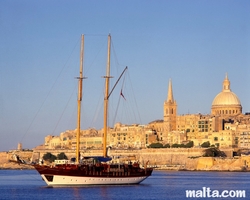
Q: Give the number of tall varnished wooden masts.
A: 2